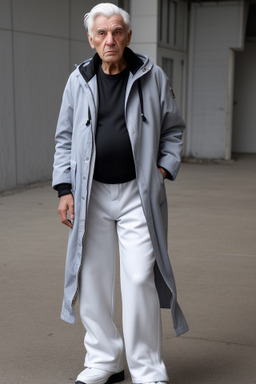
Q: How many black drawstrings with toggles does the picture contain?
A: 2